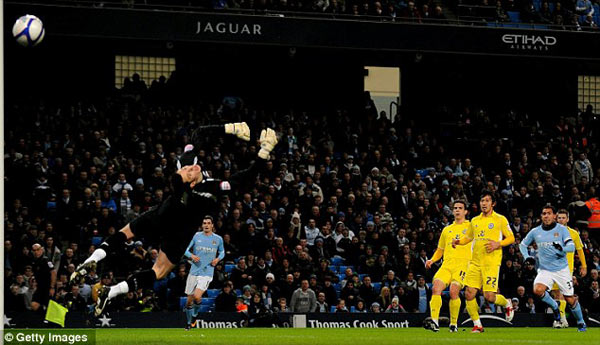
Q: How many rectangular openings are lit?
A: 3